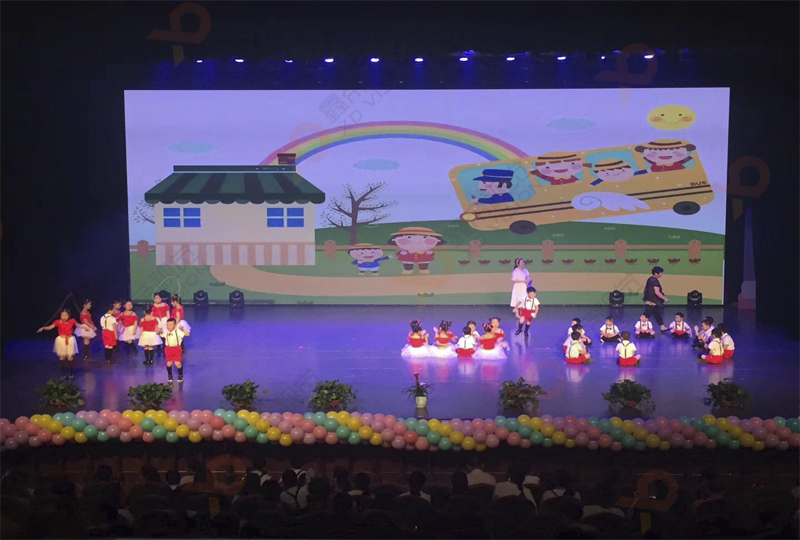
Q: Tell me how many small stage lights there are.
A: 11